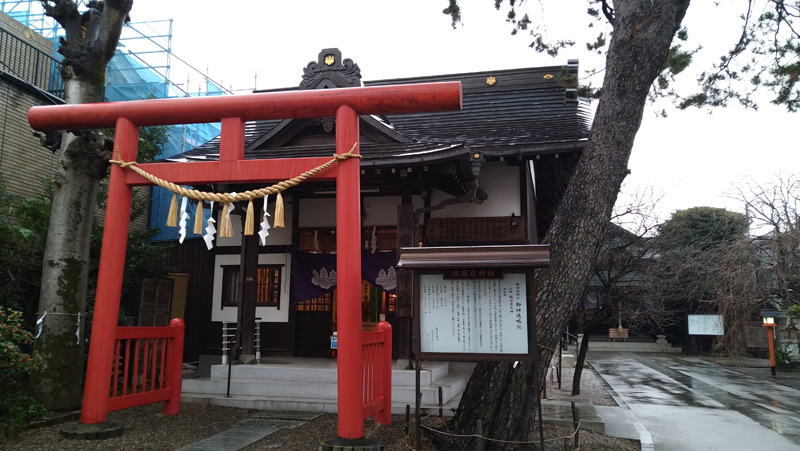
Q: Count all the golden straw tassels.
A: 5